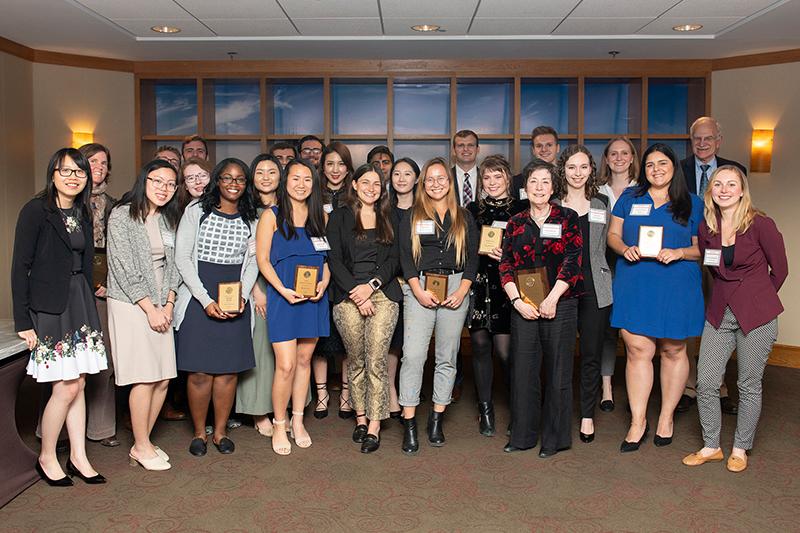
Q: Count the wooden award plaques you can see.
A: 7